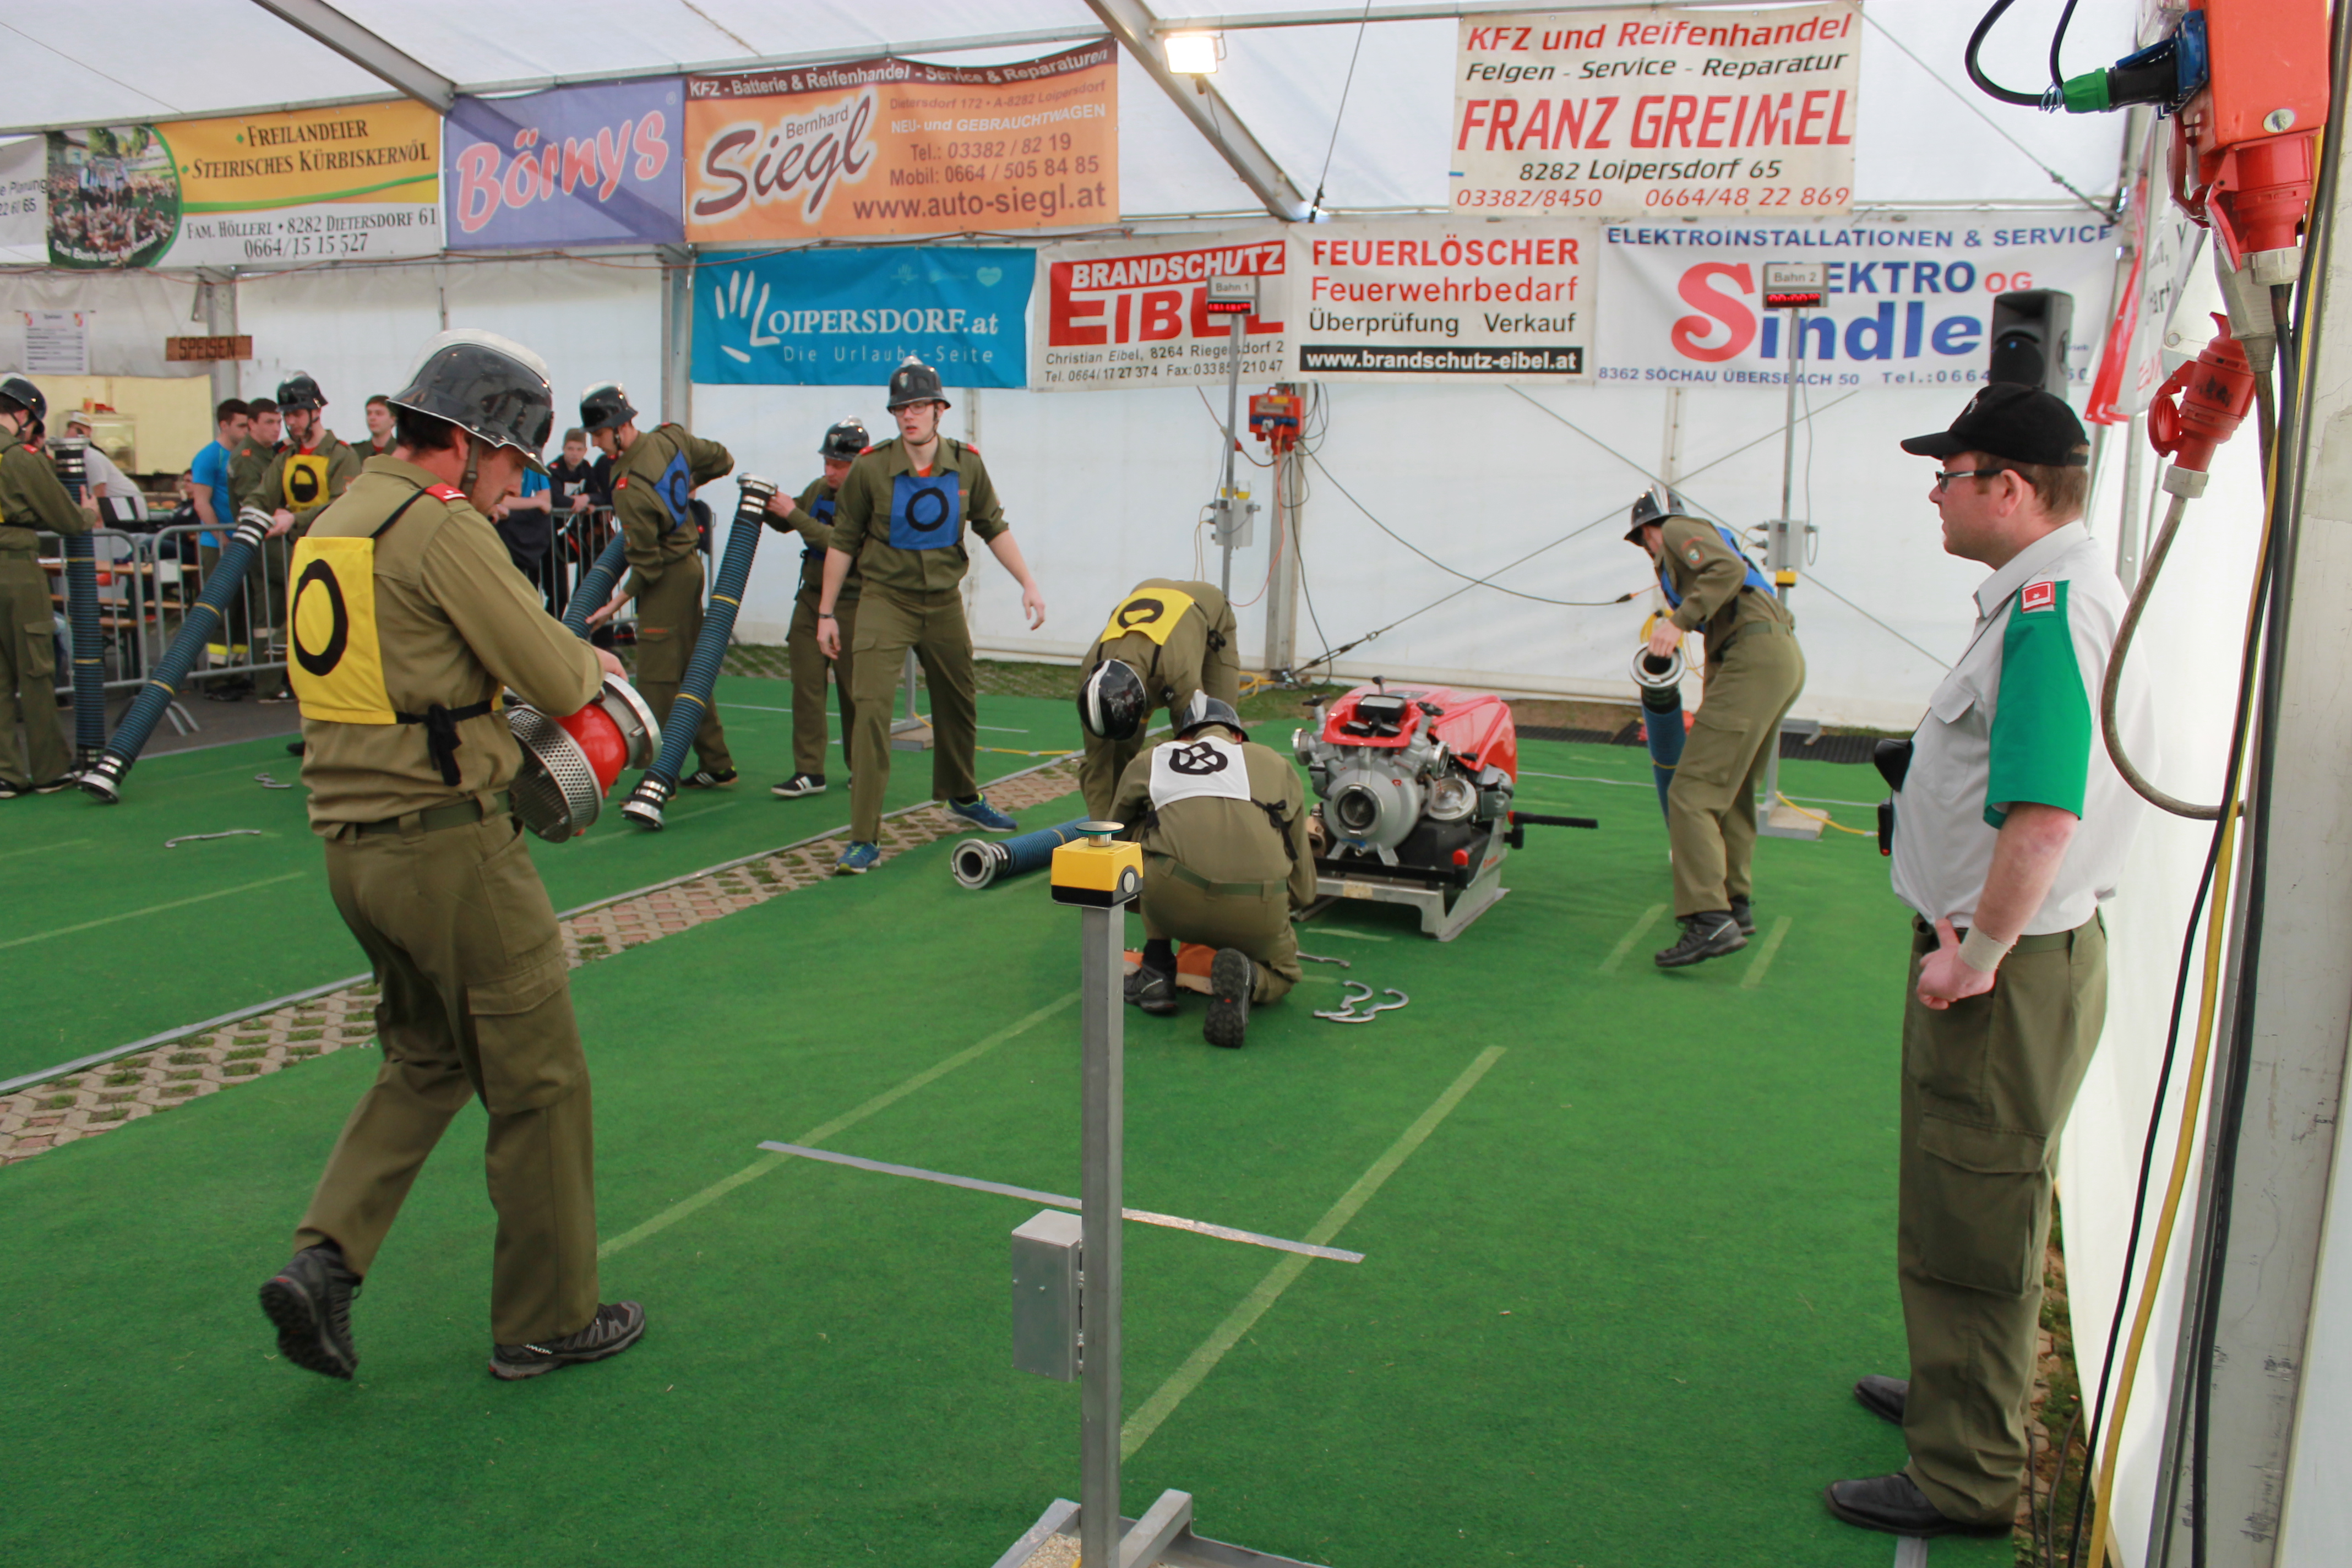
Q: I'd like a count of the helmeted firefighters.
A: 9